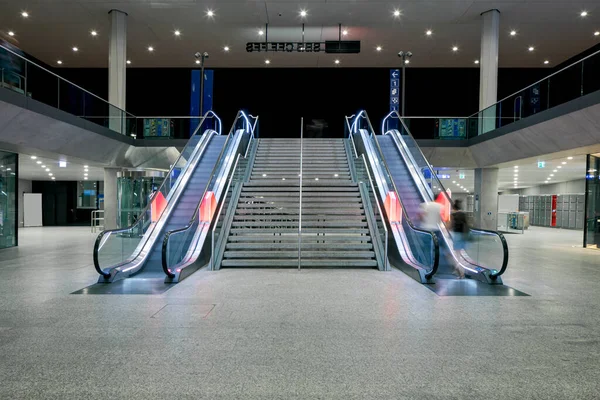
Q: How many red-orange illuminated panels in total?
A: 4